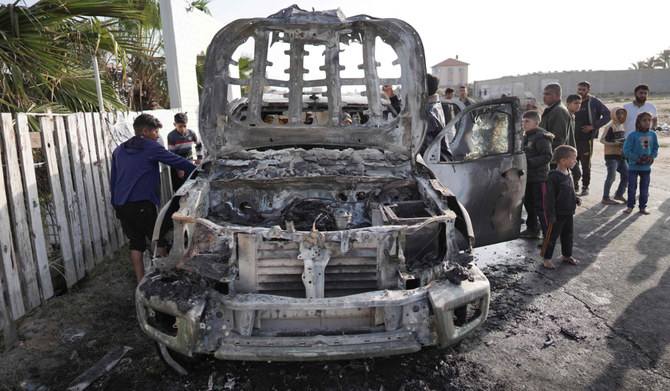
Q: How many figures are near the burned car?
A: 13